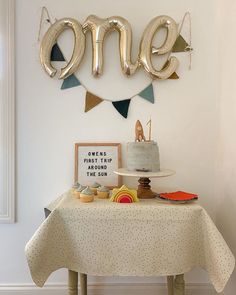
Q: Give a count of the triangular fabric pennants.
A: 7